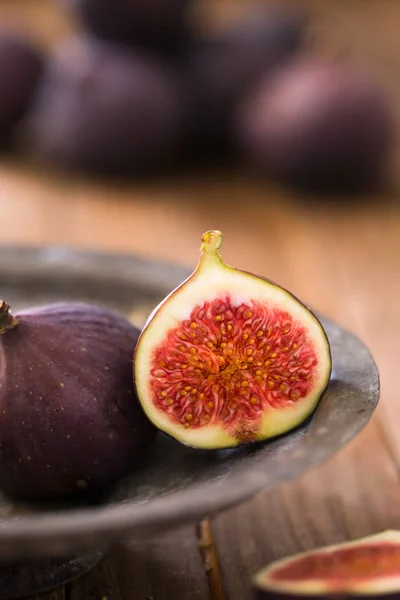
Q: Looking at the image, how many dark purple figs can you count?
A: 6